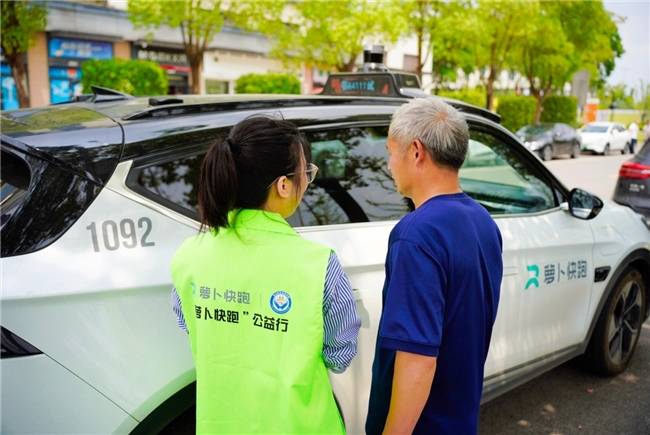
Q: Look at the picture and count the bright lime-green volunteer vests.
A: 1